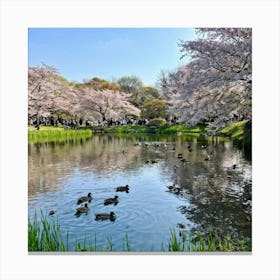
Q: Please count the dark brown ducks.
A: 5